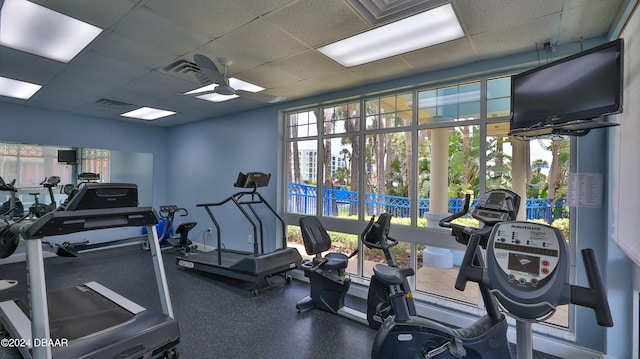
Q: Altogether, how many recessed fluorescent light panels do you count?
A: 5